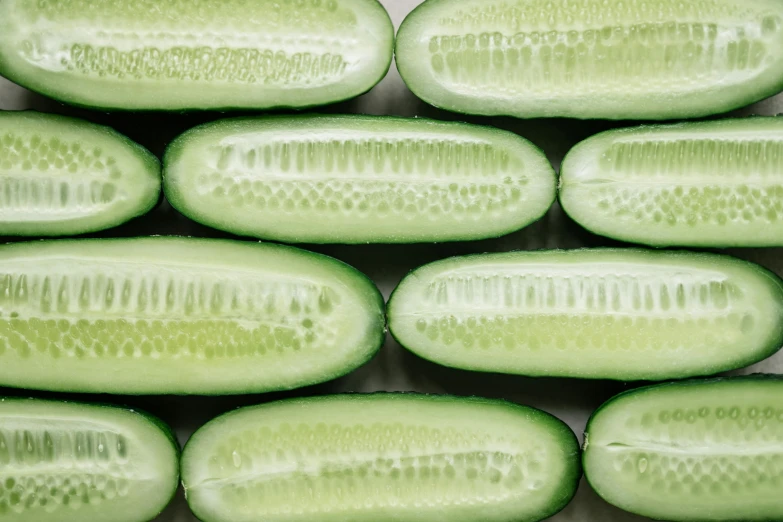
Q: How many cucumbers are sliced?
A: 10